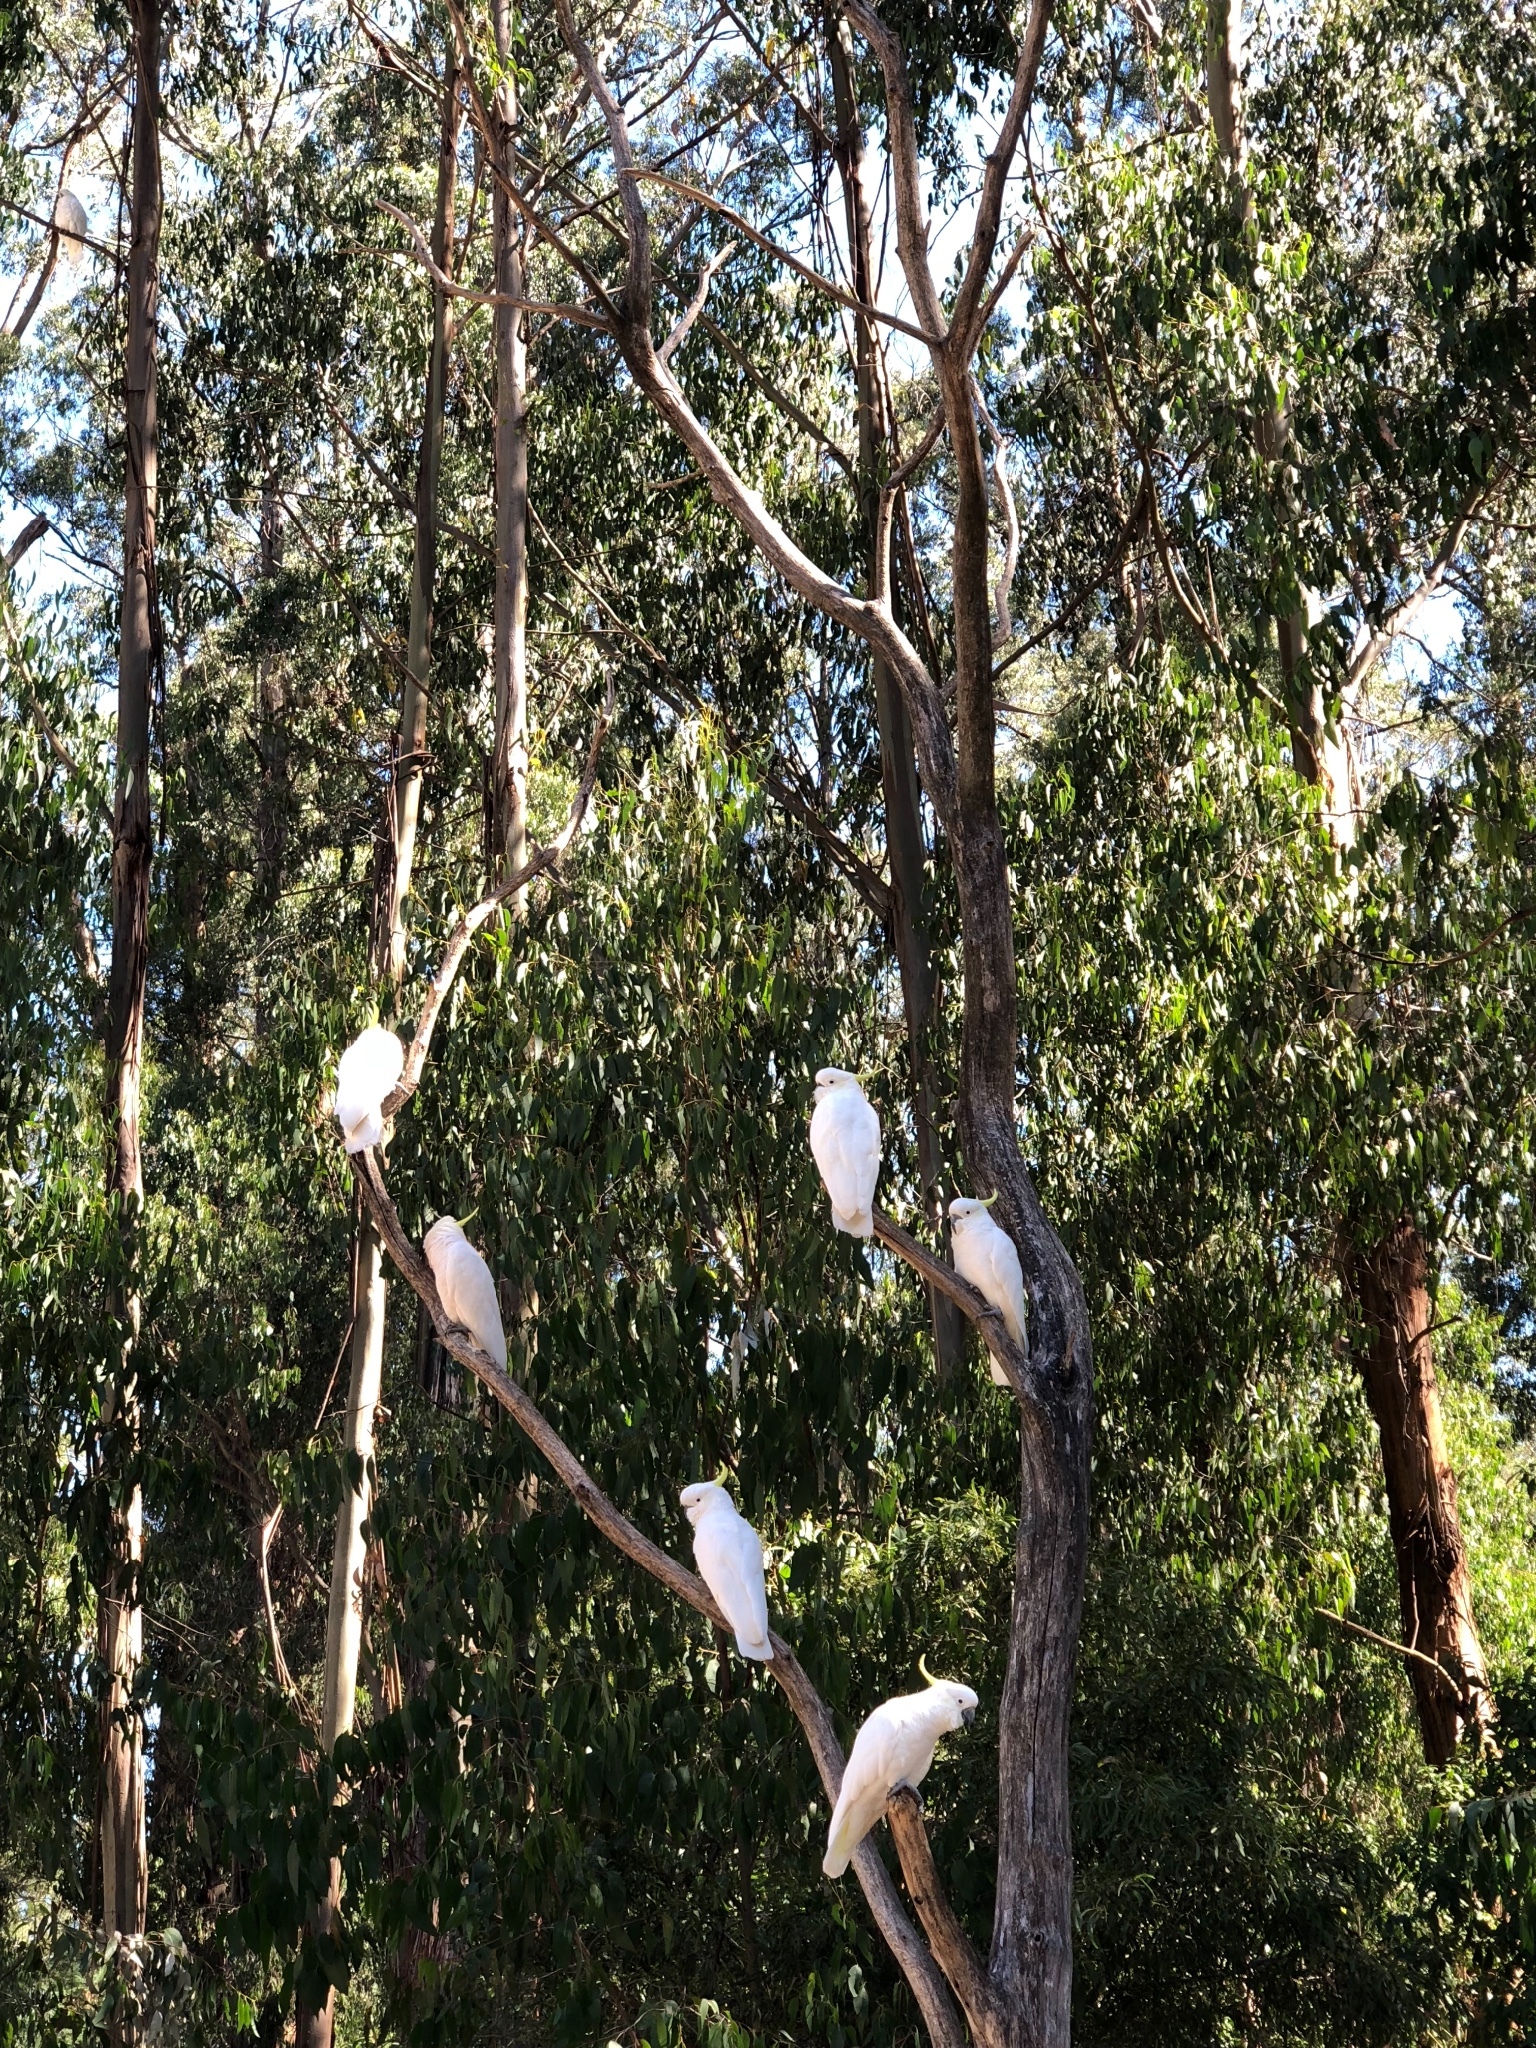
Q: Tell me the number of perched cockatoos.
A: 7